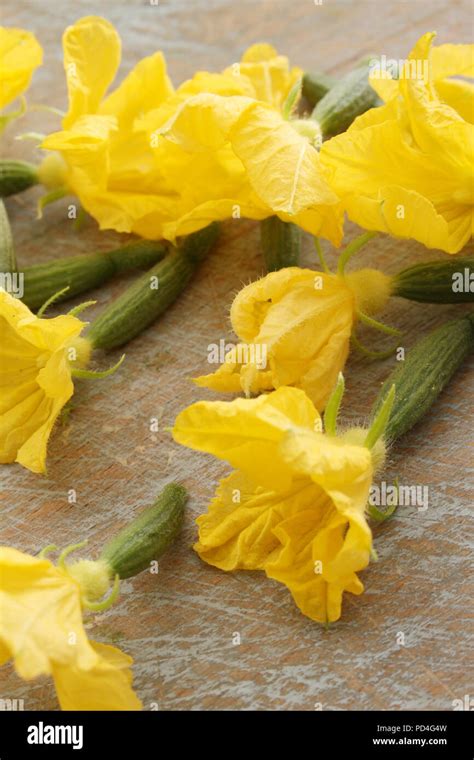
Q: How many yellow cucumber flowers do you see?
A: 8